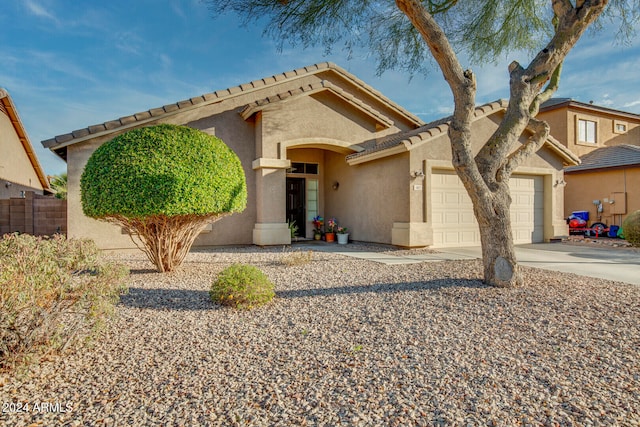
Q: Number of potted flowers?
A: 3